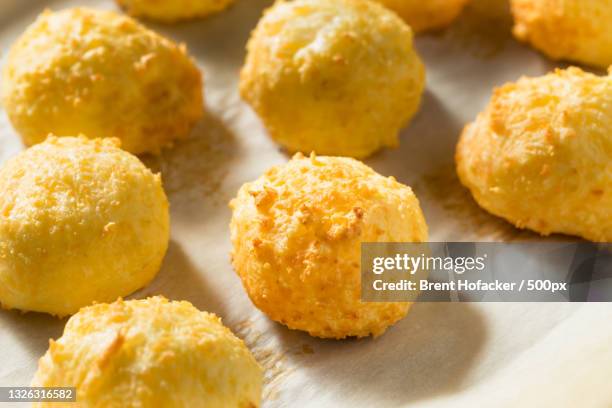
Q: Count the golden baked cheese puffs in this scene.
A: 9